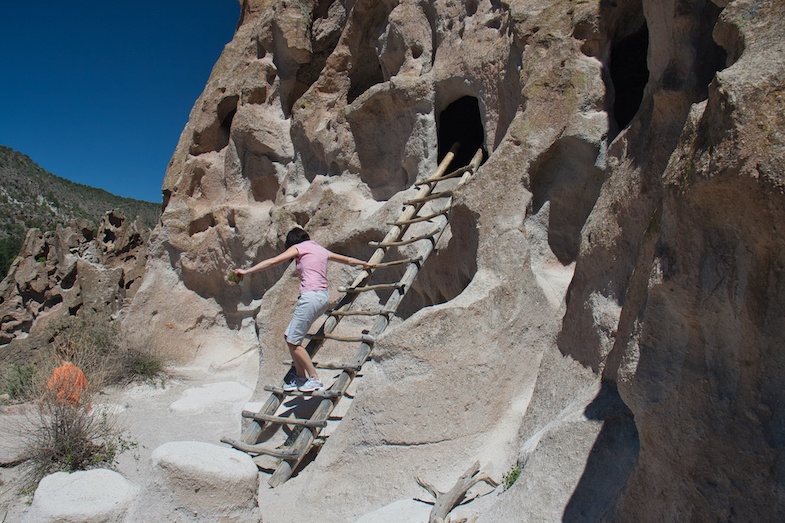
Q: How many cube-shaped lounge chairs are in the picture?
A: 0